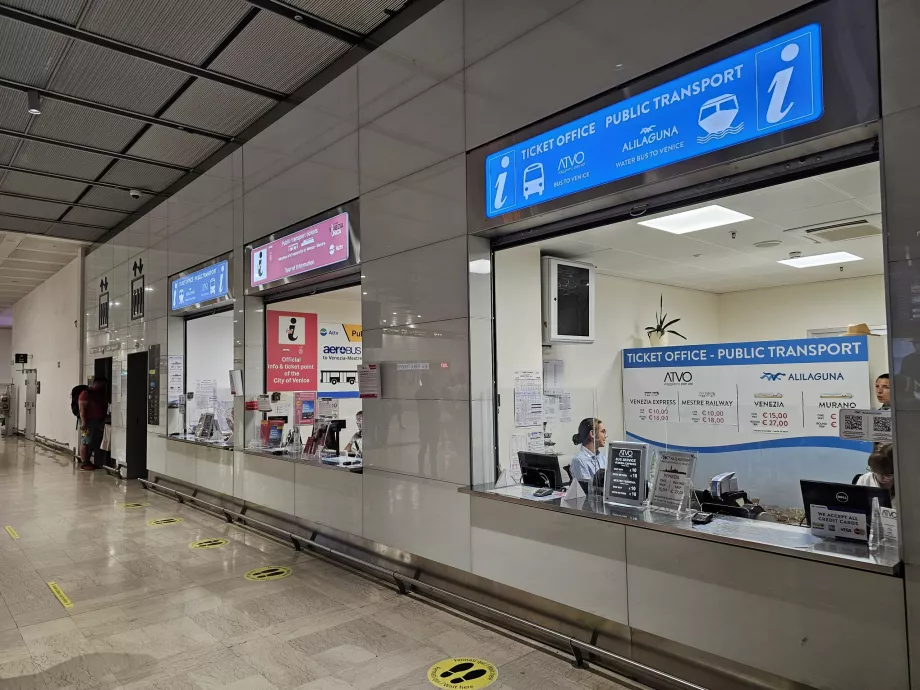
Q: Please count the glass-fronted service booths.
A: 3